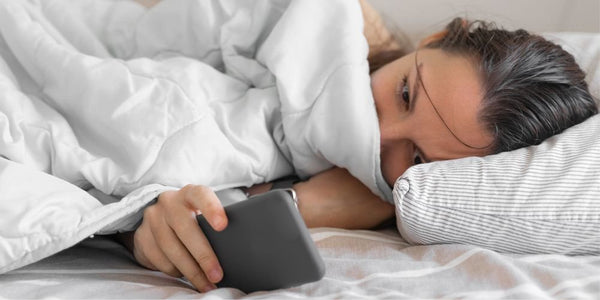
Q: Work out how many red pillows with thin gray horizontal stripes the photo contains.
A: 0